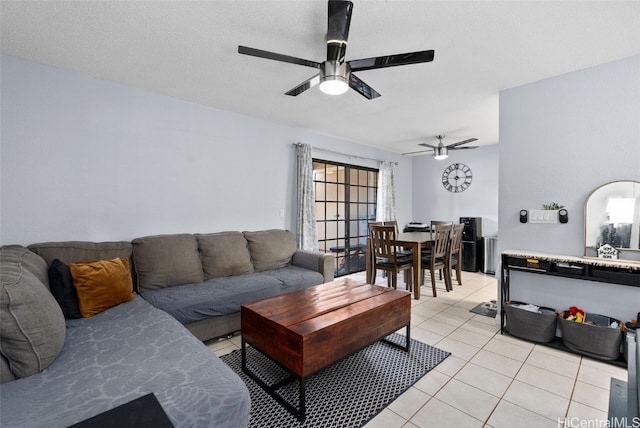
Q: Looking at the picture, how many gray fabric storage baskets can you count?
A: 2